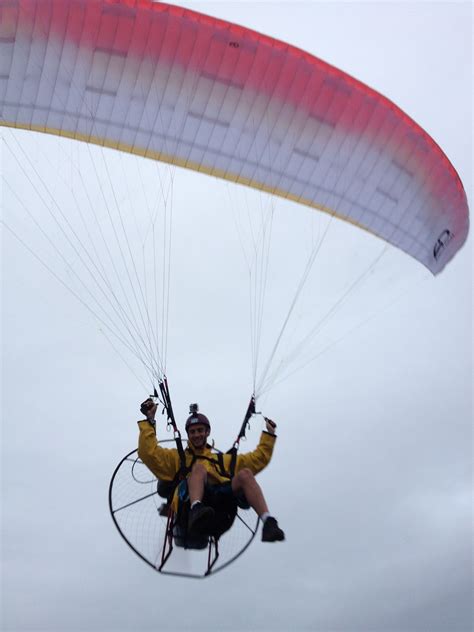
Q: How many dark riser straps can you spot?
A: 2